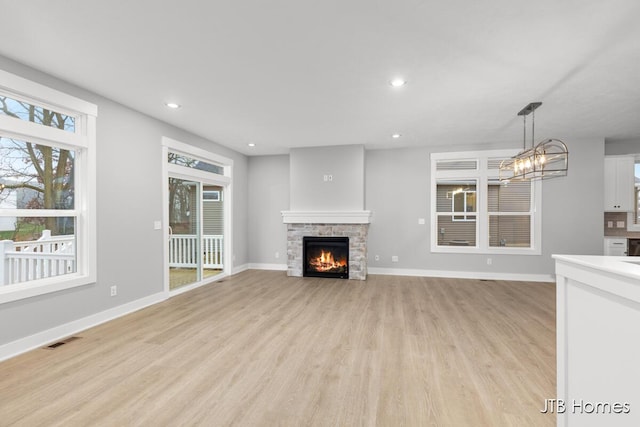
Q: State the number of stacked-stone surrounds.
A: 1